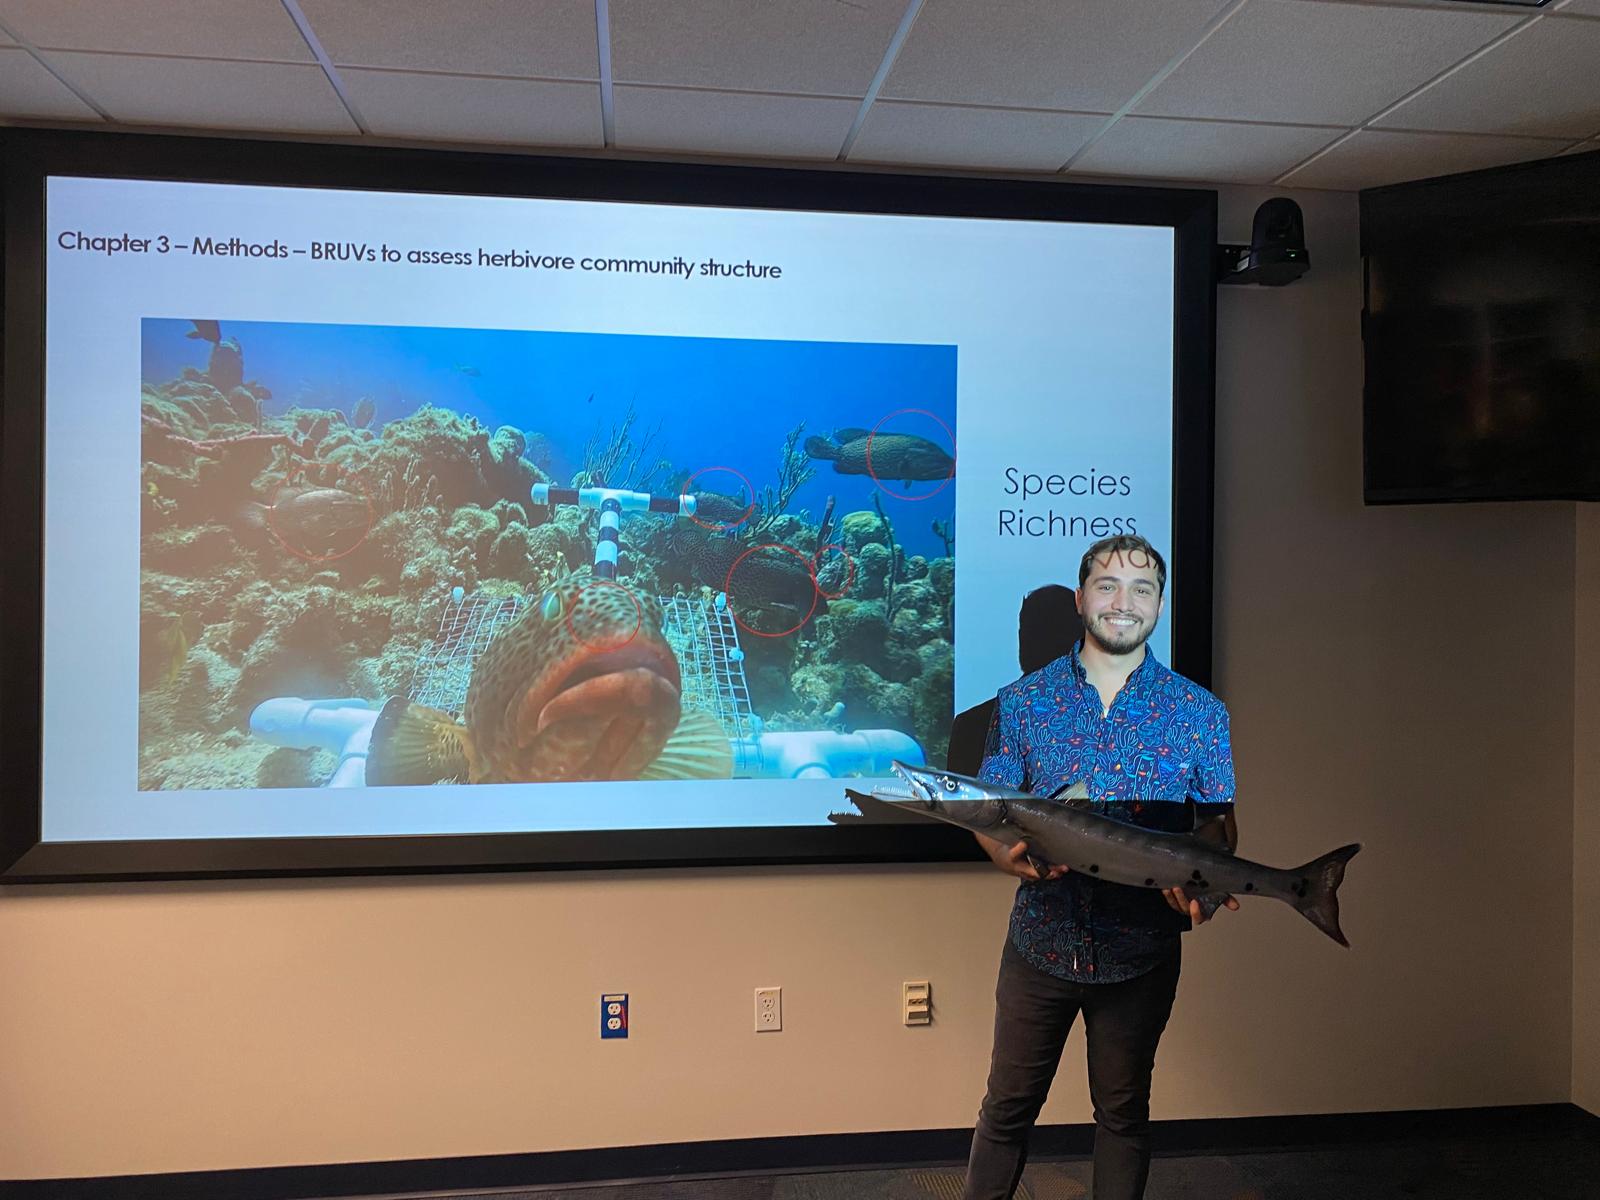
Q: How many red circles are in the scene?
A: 6